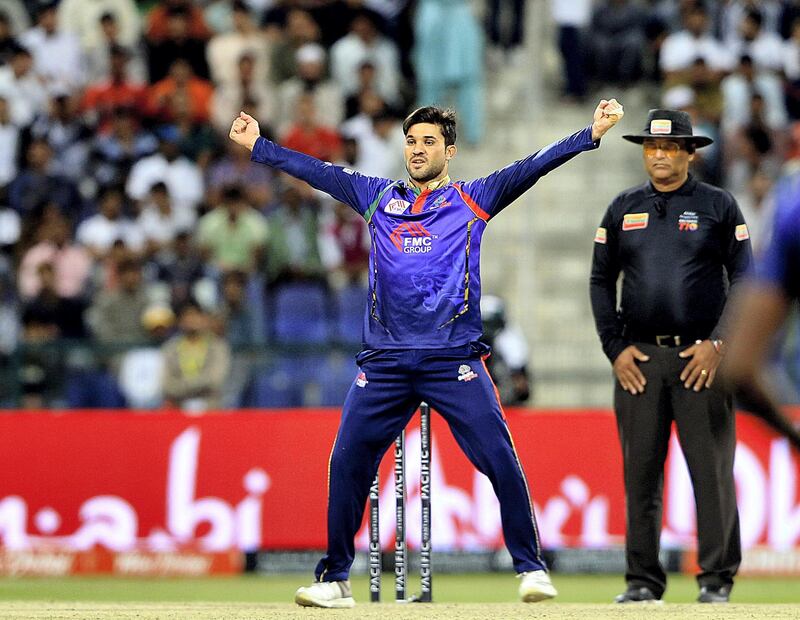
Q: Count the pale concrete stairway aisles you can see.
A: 1